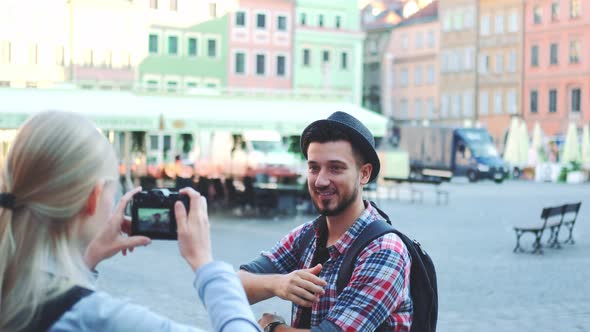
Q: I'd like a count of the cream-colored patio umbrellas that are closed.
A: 5